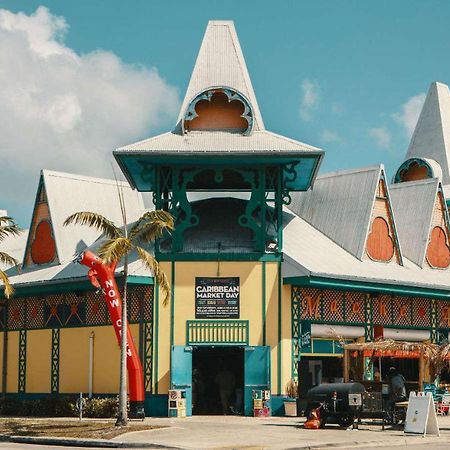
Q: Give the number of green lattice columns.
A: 6